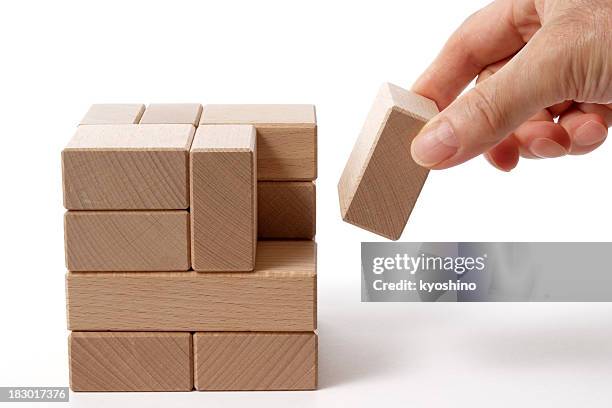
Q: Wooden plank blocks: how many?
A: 11